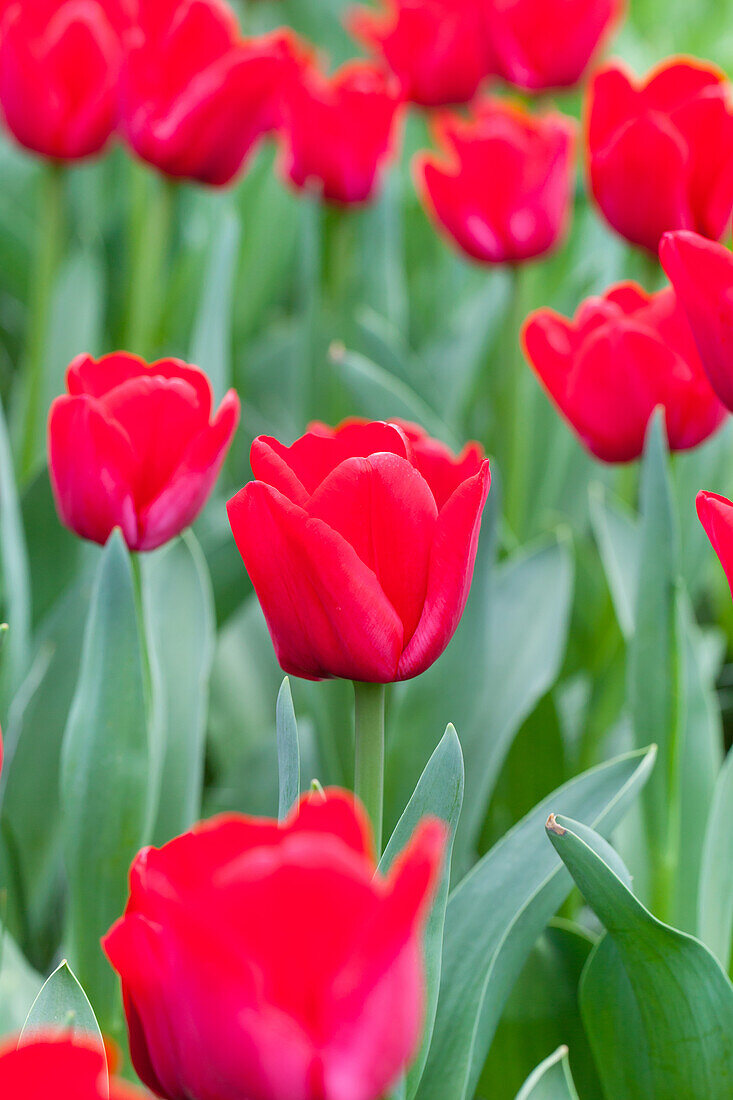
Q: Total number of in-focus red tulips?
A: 1